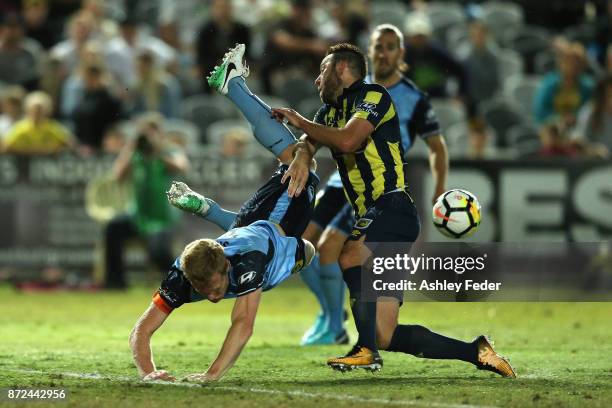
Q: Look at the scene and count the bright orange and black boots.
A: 2